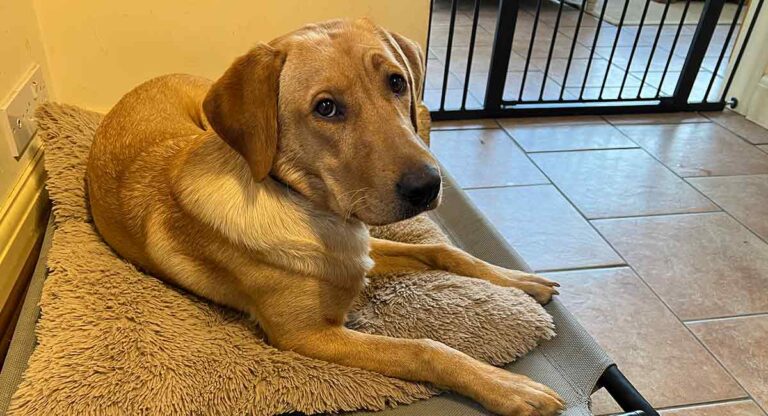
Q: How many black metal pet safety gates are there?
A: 1